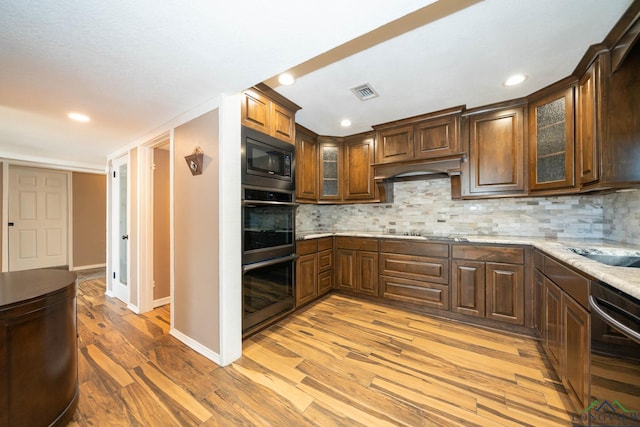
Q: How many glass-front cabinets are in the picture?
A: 2